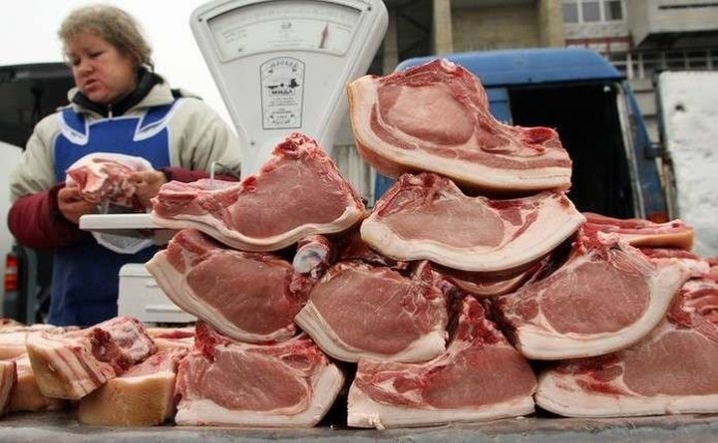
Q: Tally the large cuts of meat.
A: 9